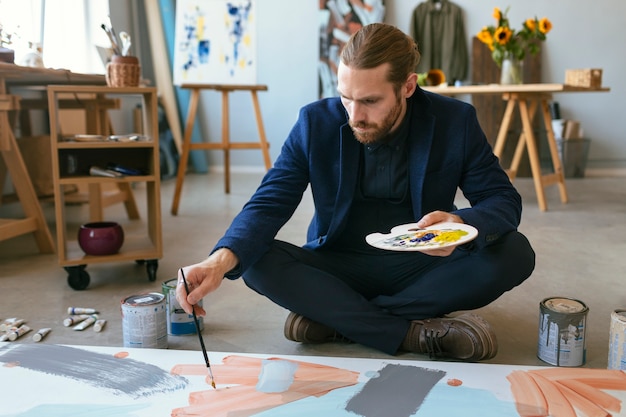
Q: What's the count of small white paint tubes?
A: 9